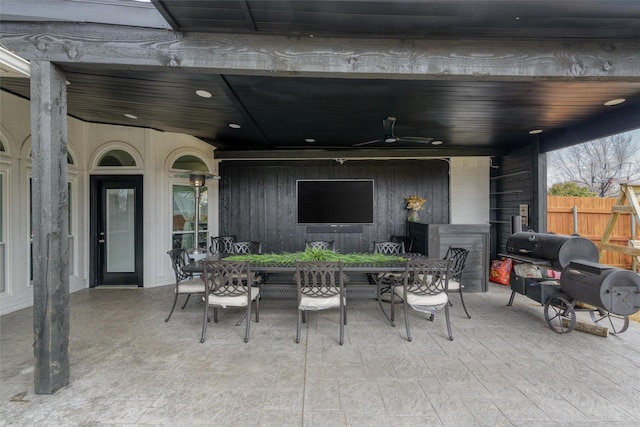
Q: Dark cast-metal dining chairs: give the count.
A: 10